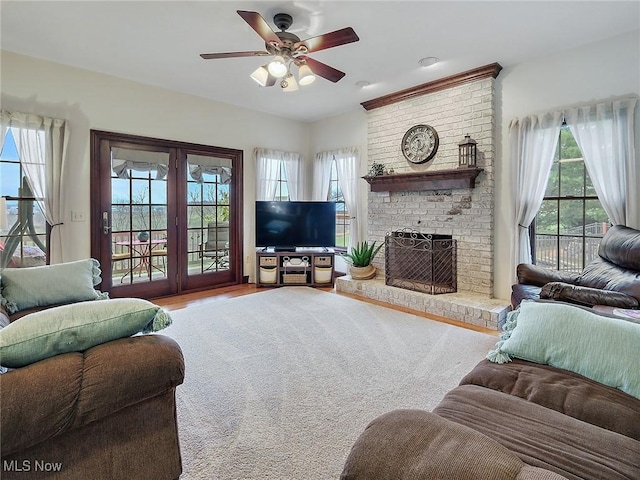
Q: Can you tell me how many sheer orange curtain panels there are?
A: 0